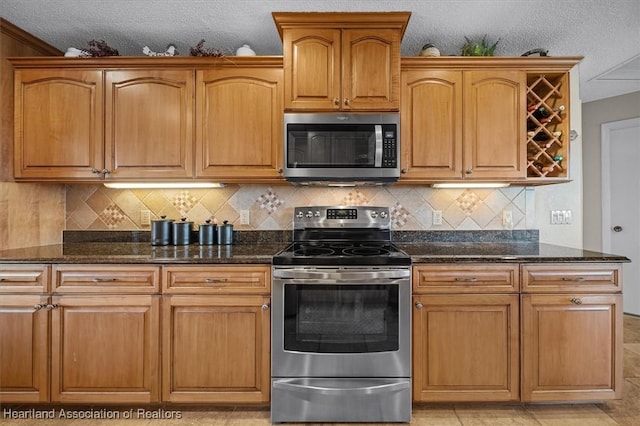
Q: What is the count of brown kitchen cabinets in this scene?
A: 12